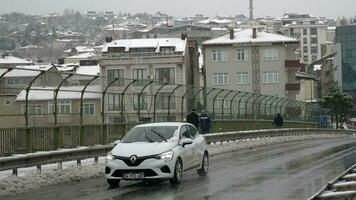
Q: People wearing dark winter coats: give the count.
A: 3